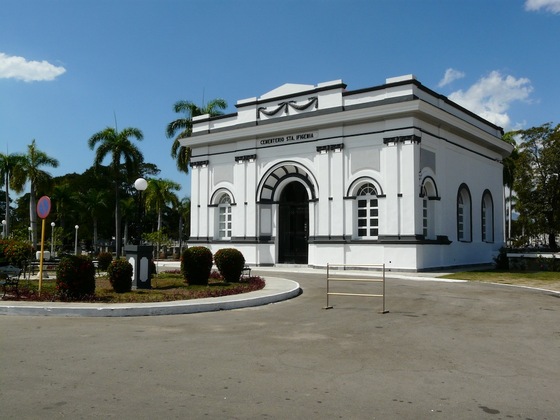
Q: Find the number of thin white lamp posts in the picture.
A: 4